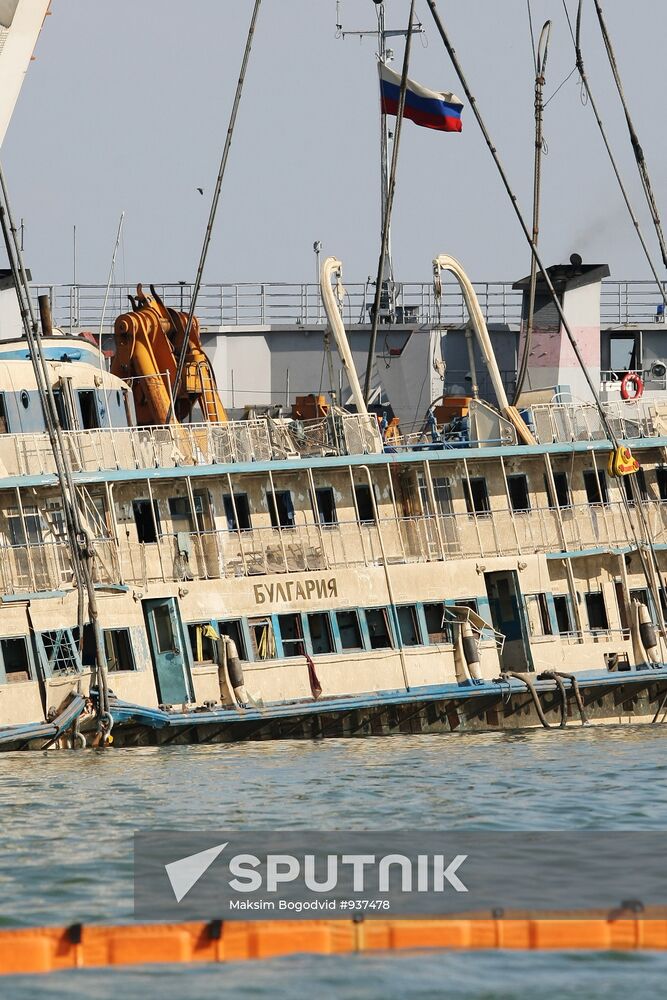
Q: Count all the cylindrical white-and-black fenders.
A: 3